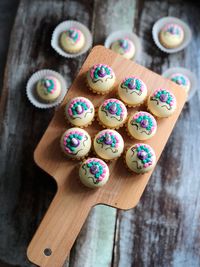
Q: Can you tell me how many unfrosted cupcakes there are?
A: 0